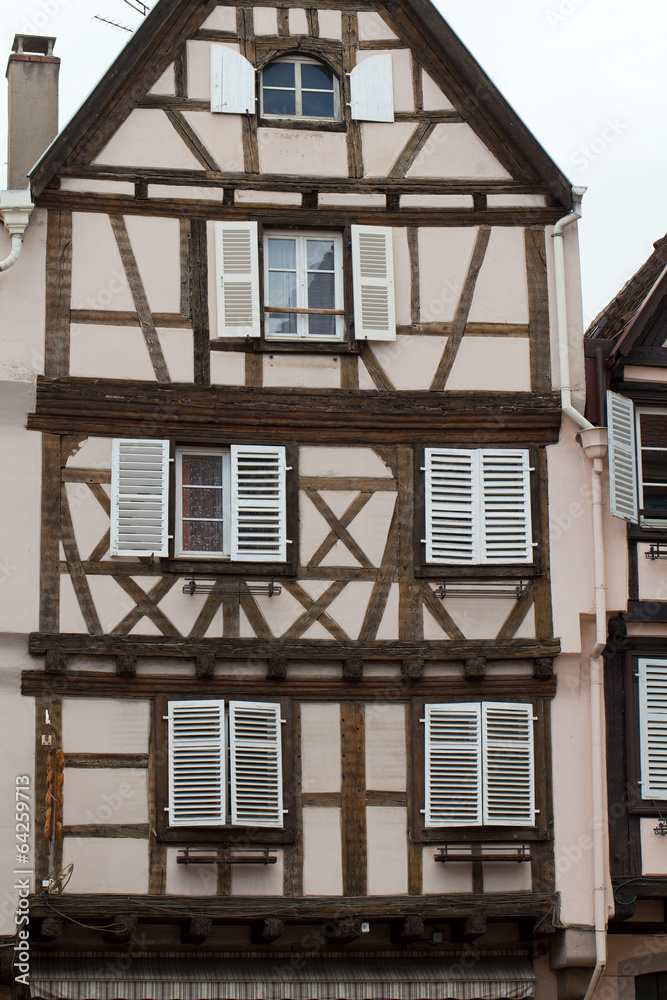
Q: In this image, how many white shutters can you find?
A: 14